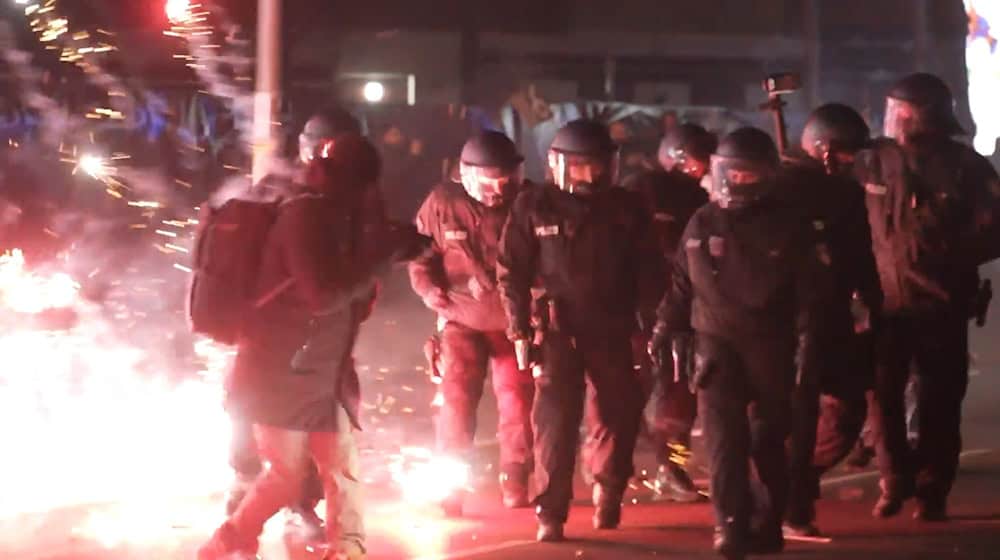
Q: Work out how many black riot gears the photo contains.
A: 7